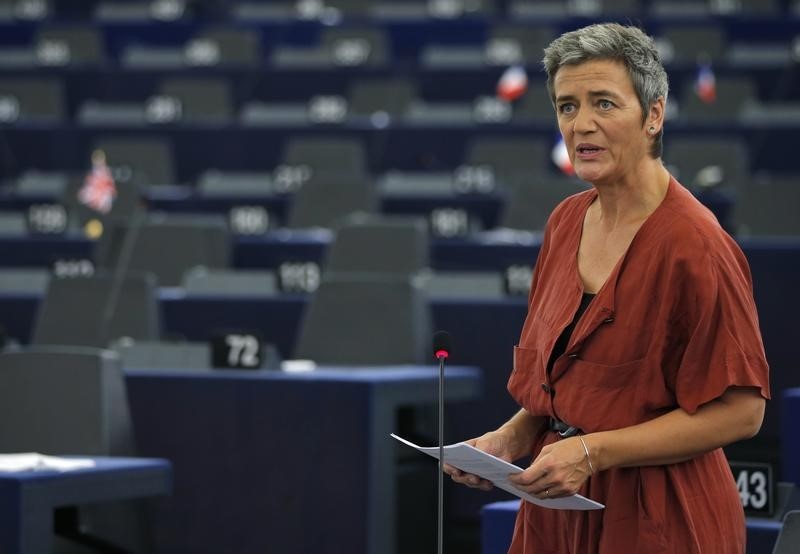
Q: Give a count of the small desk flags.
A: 4